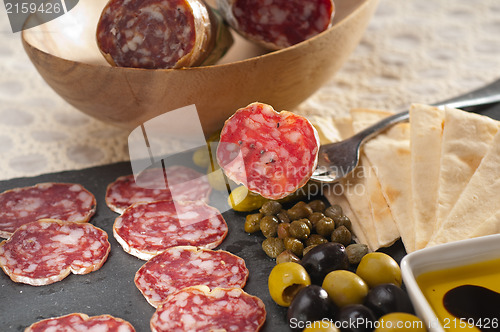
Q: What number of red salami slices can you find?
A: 8